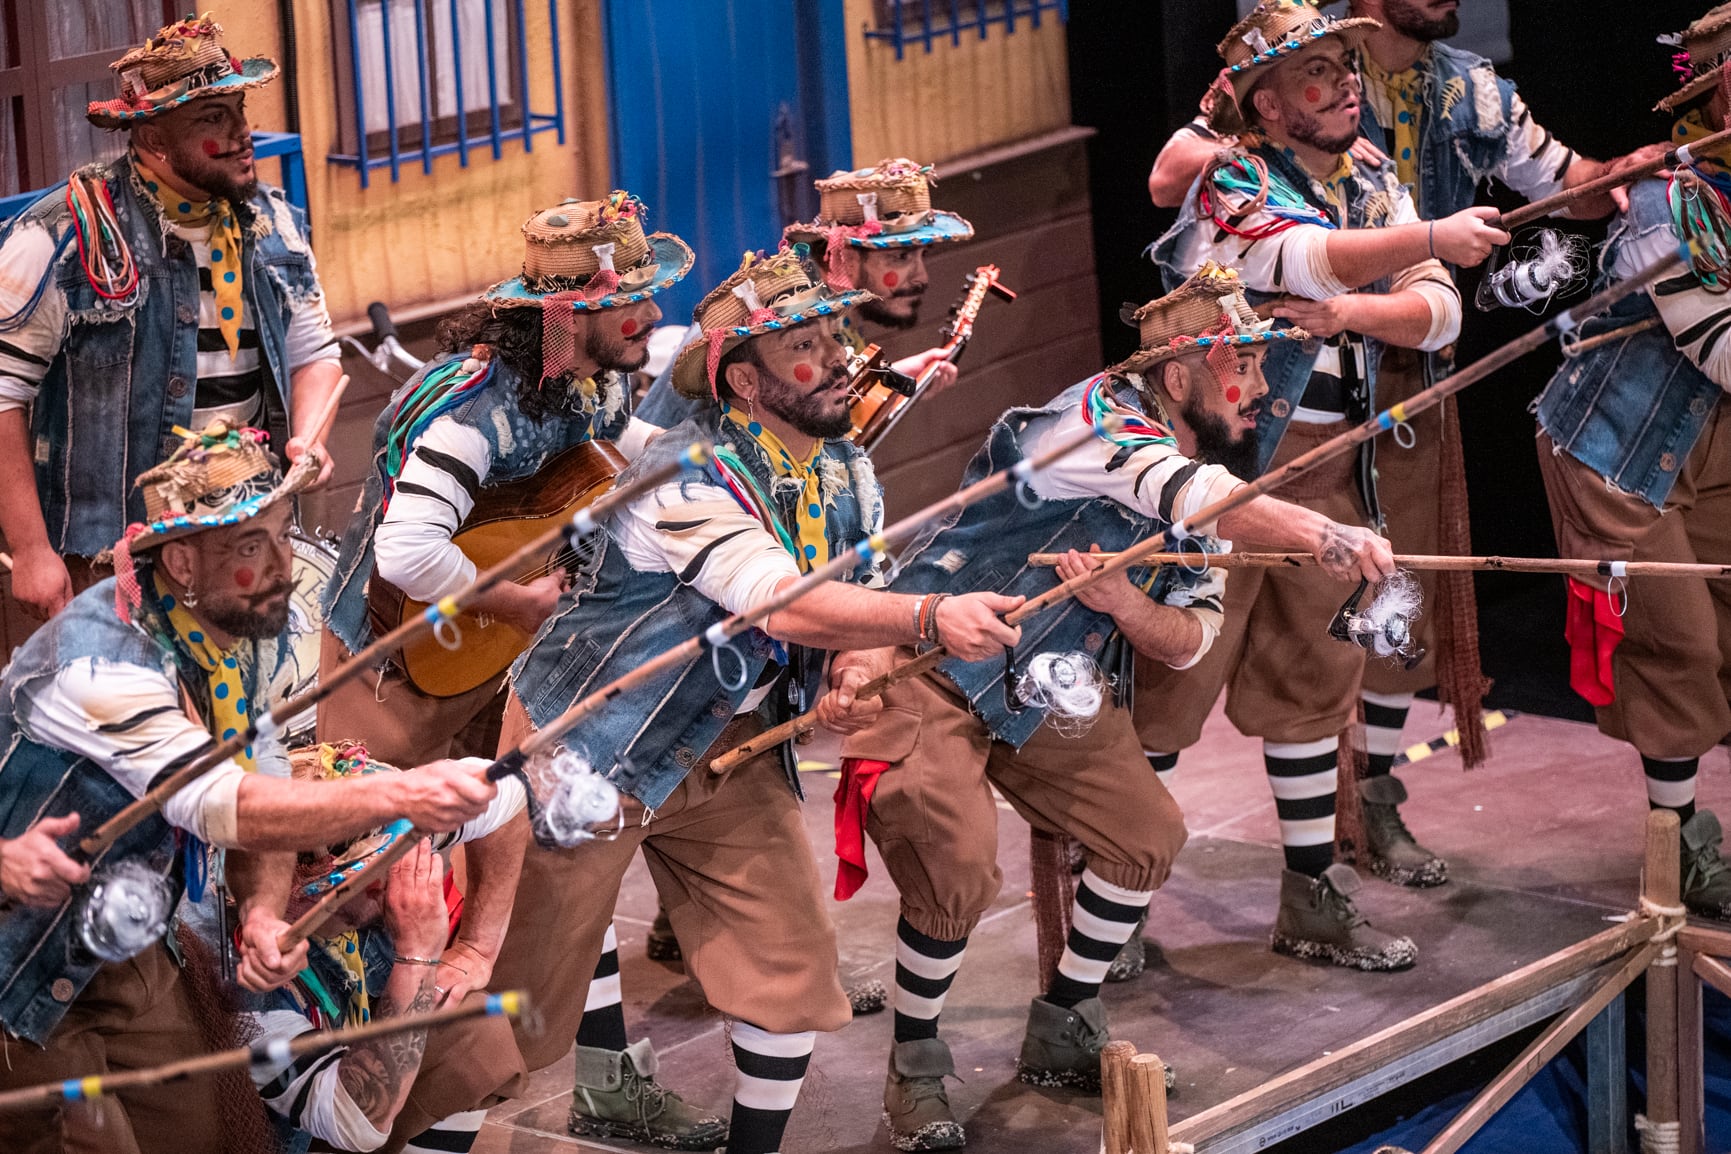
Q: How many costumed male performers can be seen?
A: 10